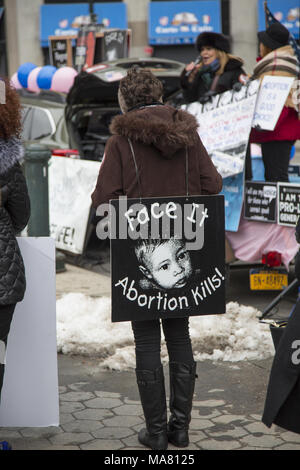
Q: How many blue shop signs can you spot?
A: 3